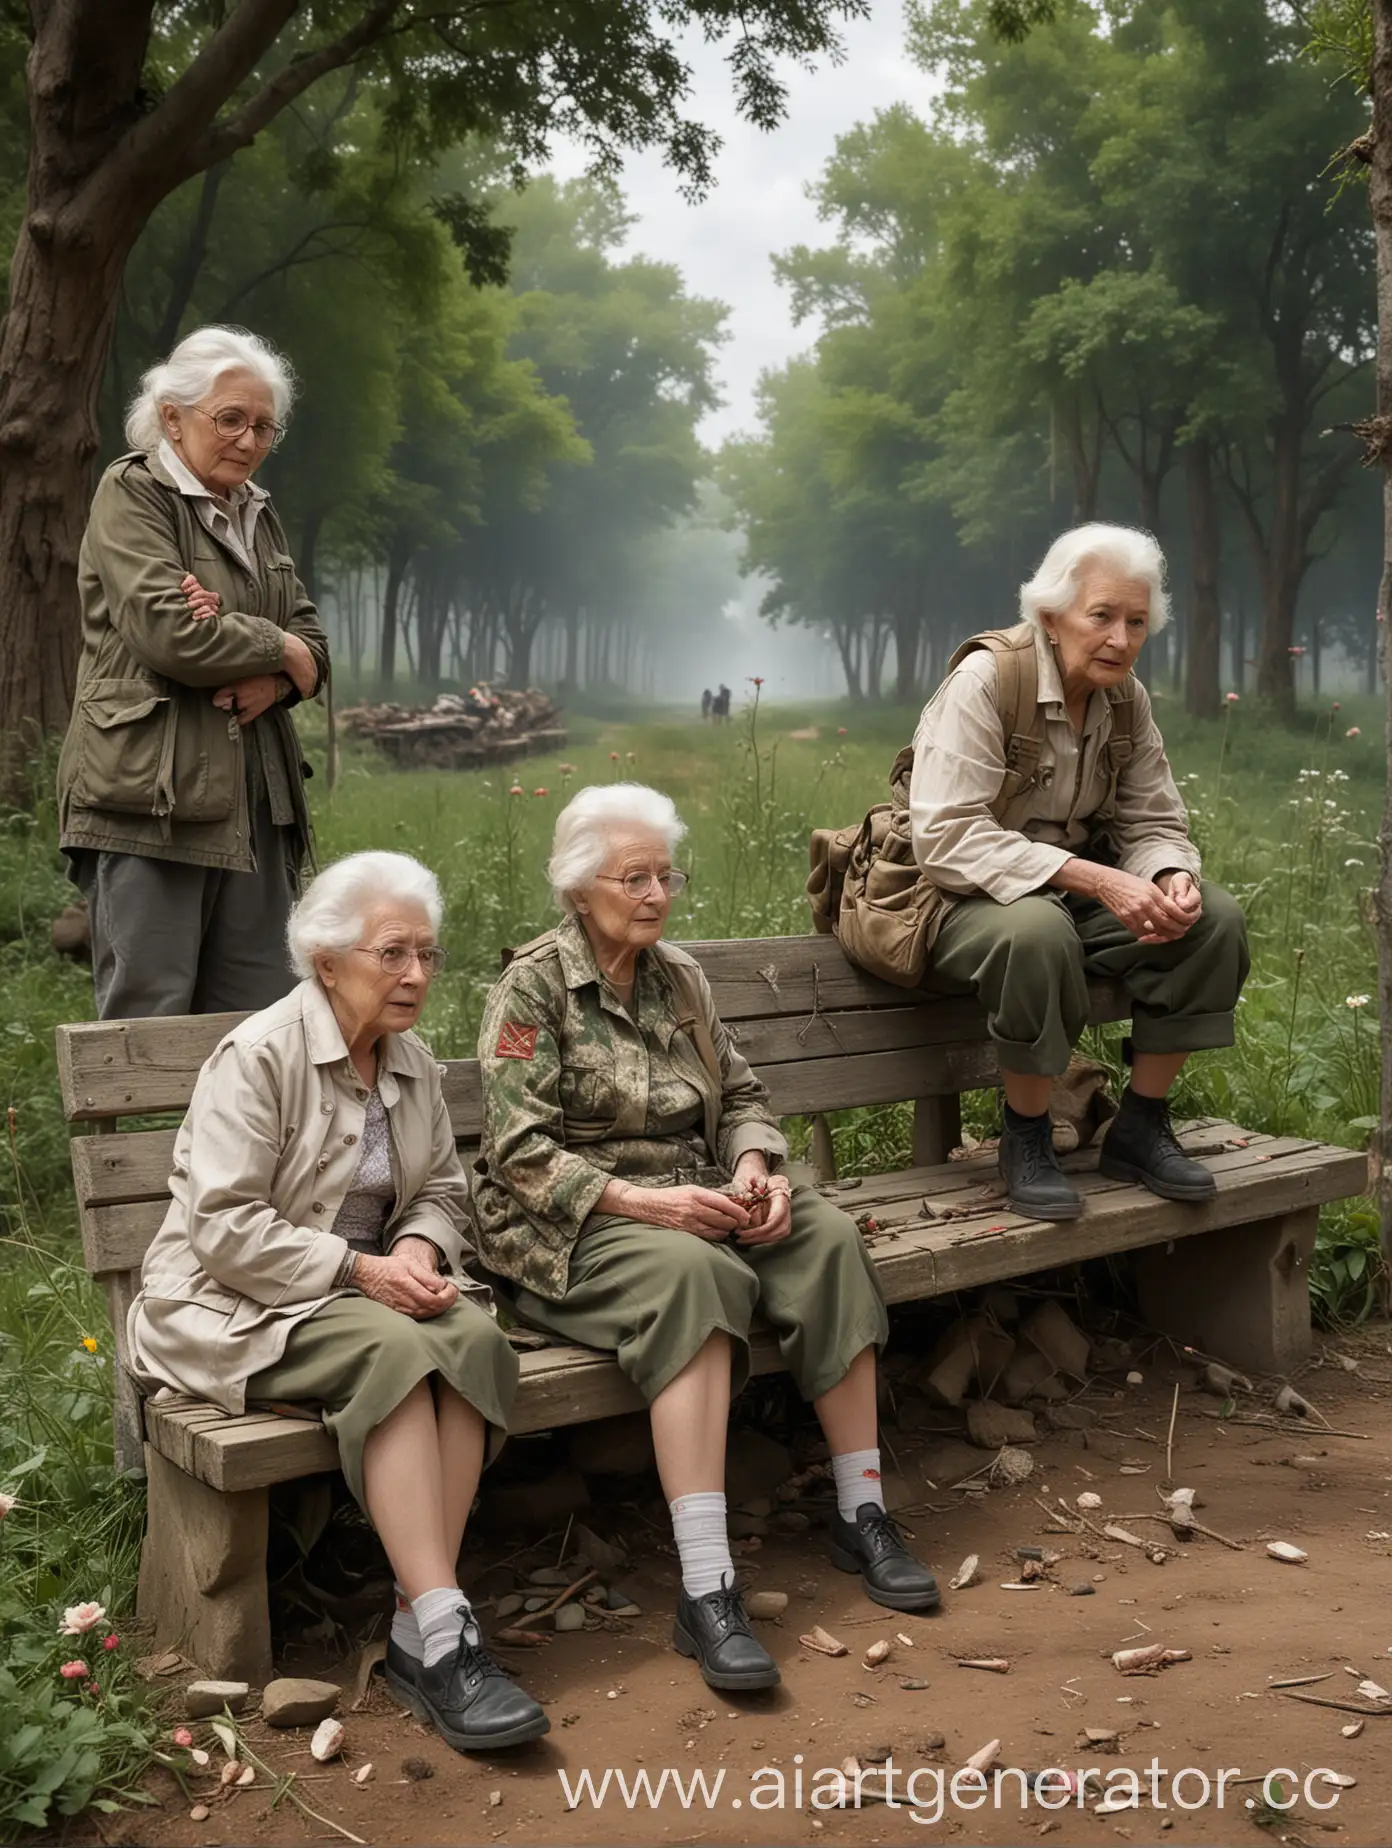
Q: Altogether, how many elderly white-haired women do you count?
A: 4